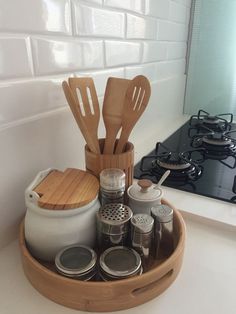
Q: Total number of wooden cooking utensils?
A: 4